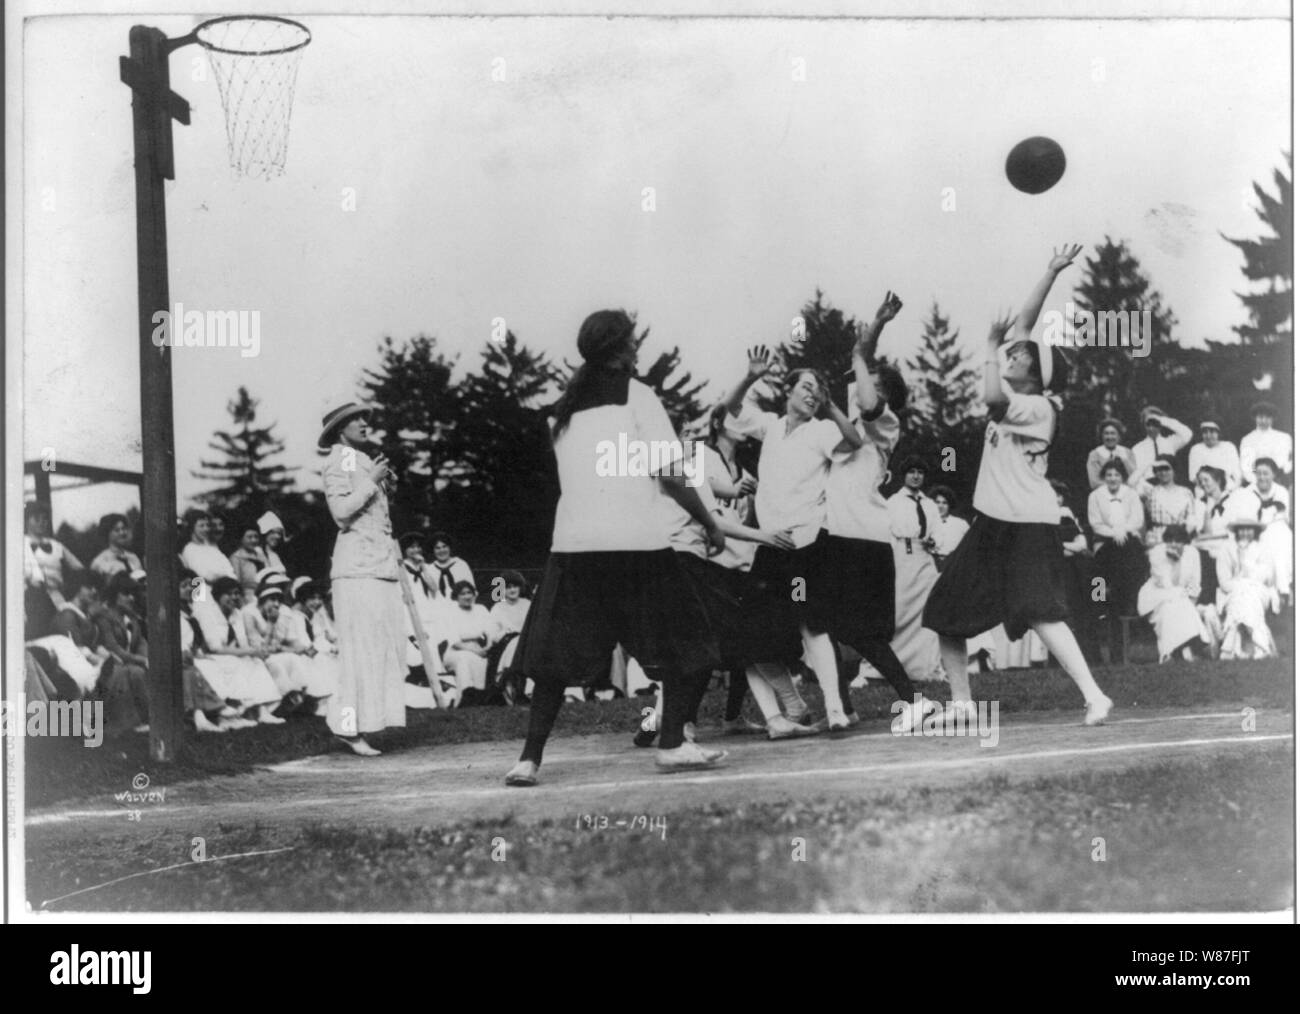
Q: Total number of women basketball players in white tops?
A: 6